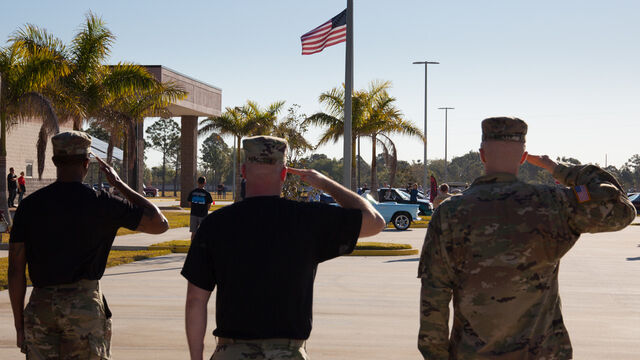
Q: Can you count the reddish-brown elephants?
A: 0